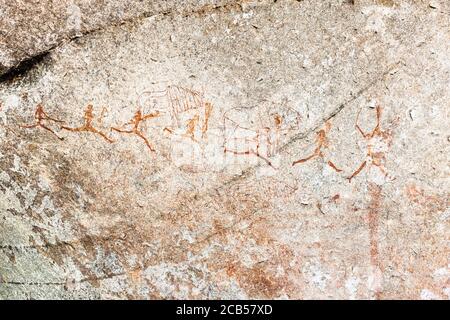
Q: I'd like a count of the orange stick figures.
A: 7